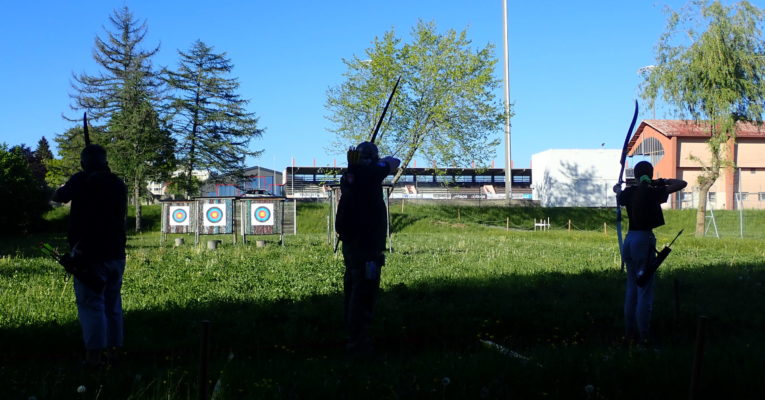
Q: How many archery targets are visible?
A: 3